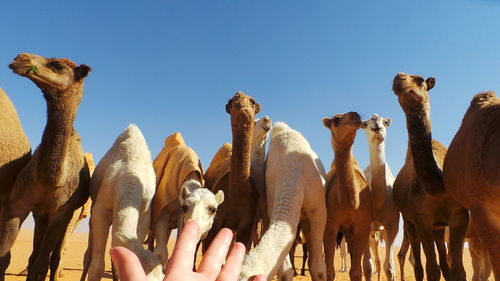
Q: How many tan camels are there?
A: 6